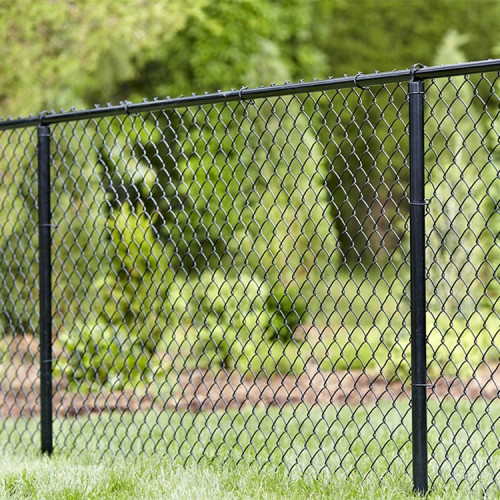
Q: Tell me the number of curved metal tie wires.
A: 7